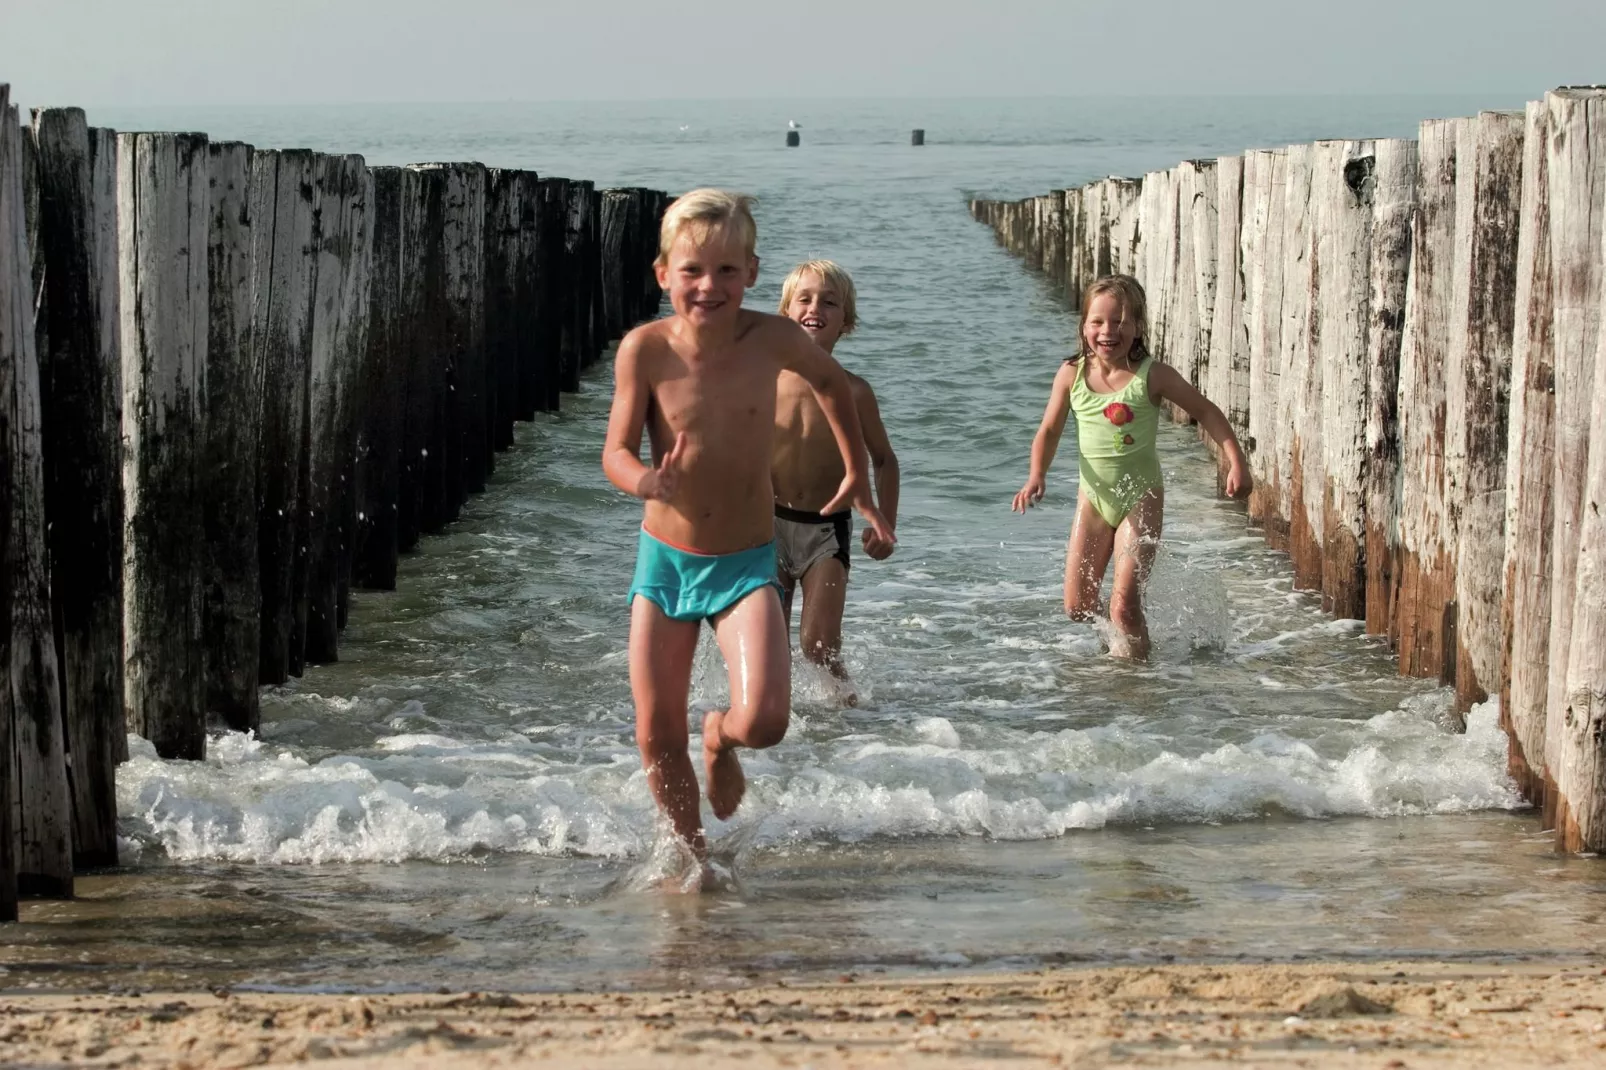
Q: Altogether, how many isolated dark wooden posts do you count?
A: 2